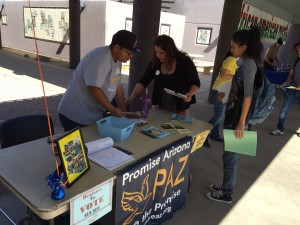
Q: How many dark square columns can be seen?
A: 3